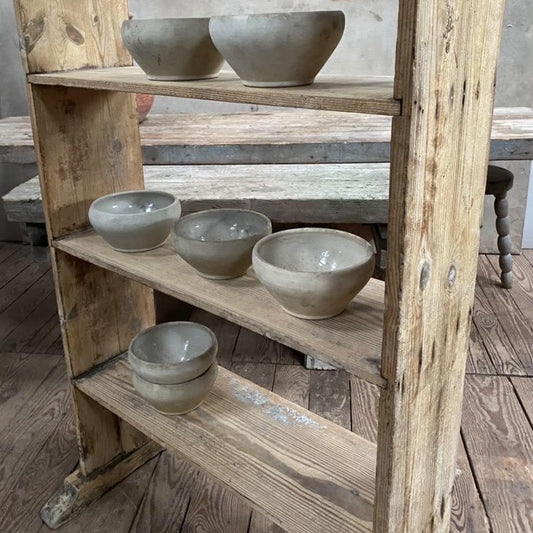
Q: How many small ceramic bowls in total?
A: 7